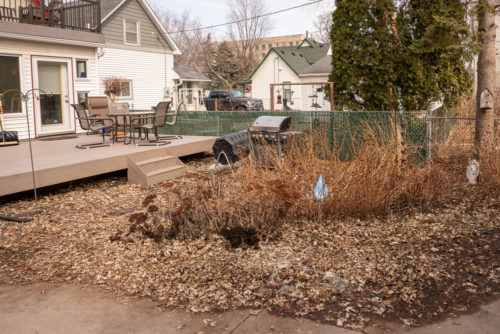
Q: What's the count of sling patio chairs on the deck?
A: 5